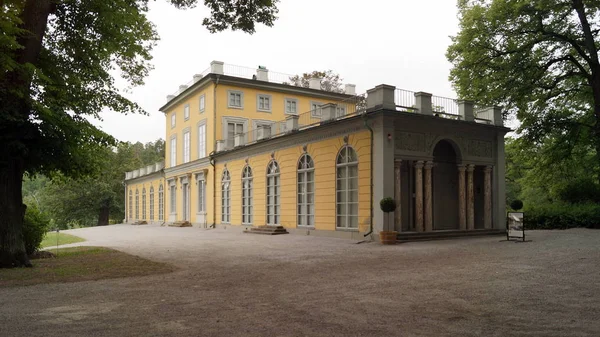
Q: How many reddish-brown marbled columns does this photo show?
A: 6